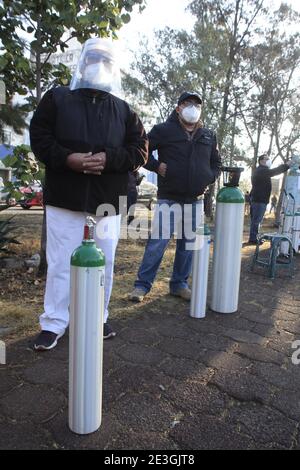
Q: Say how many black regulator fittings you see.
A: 1